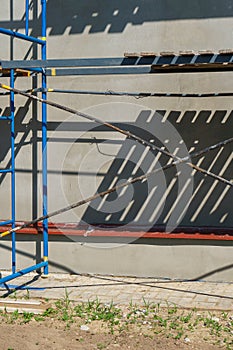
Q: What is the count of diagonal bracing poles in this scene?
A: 2